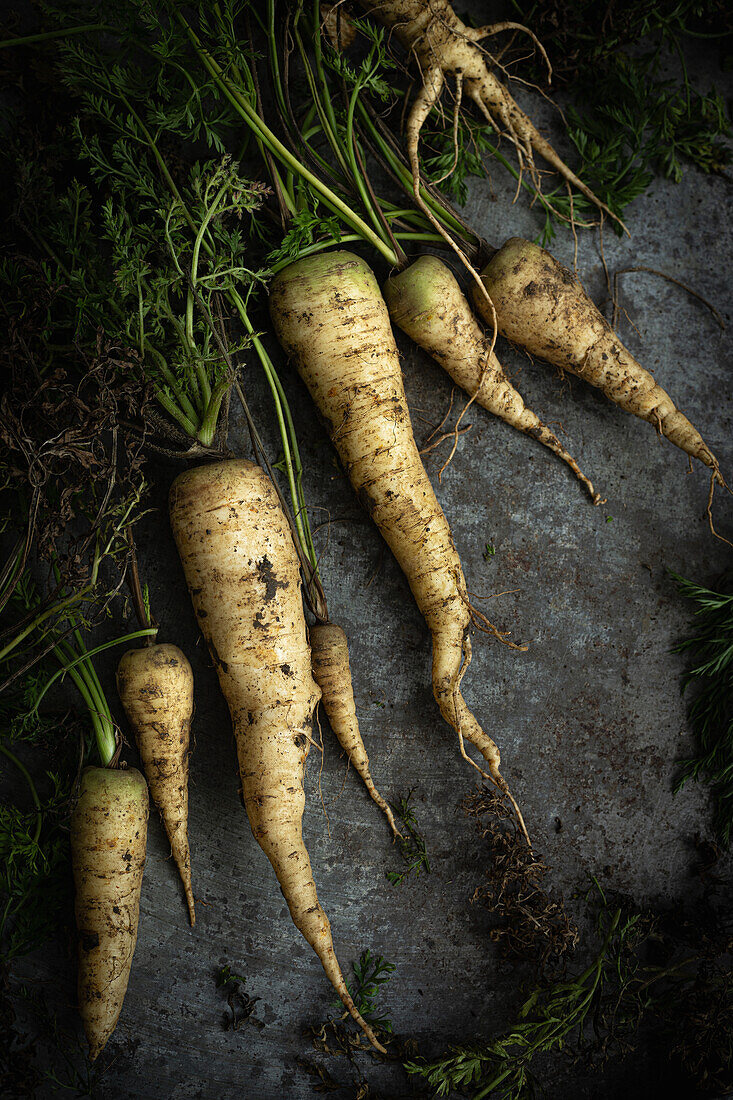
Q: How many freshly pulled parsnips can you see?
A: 8